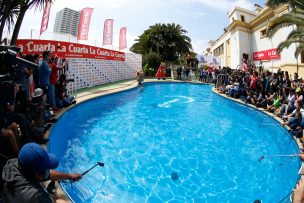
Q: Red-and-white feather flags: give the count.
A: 4